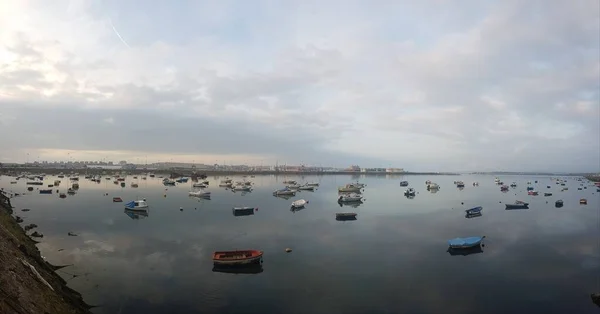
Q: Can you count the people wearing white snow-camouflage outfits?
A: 0